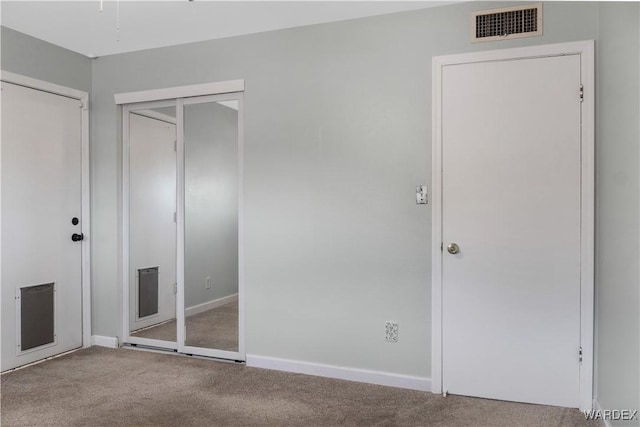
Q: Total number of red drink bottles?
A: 0